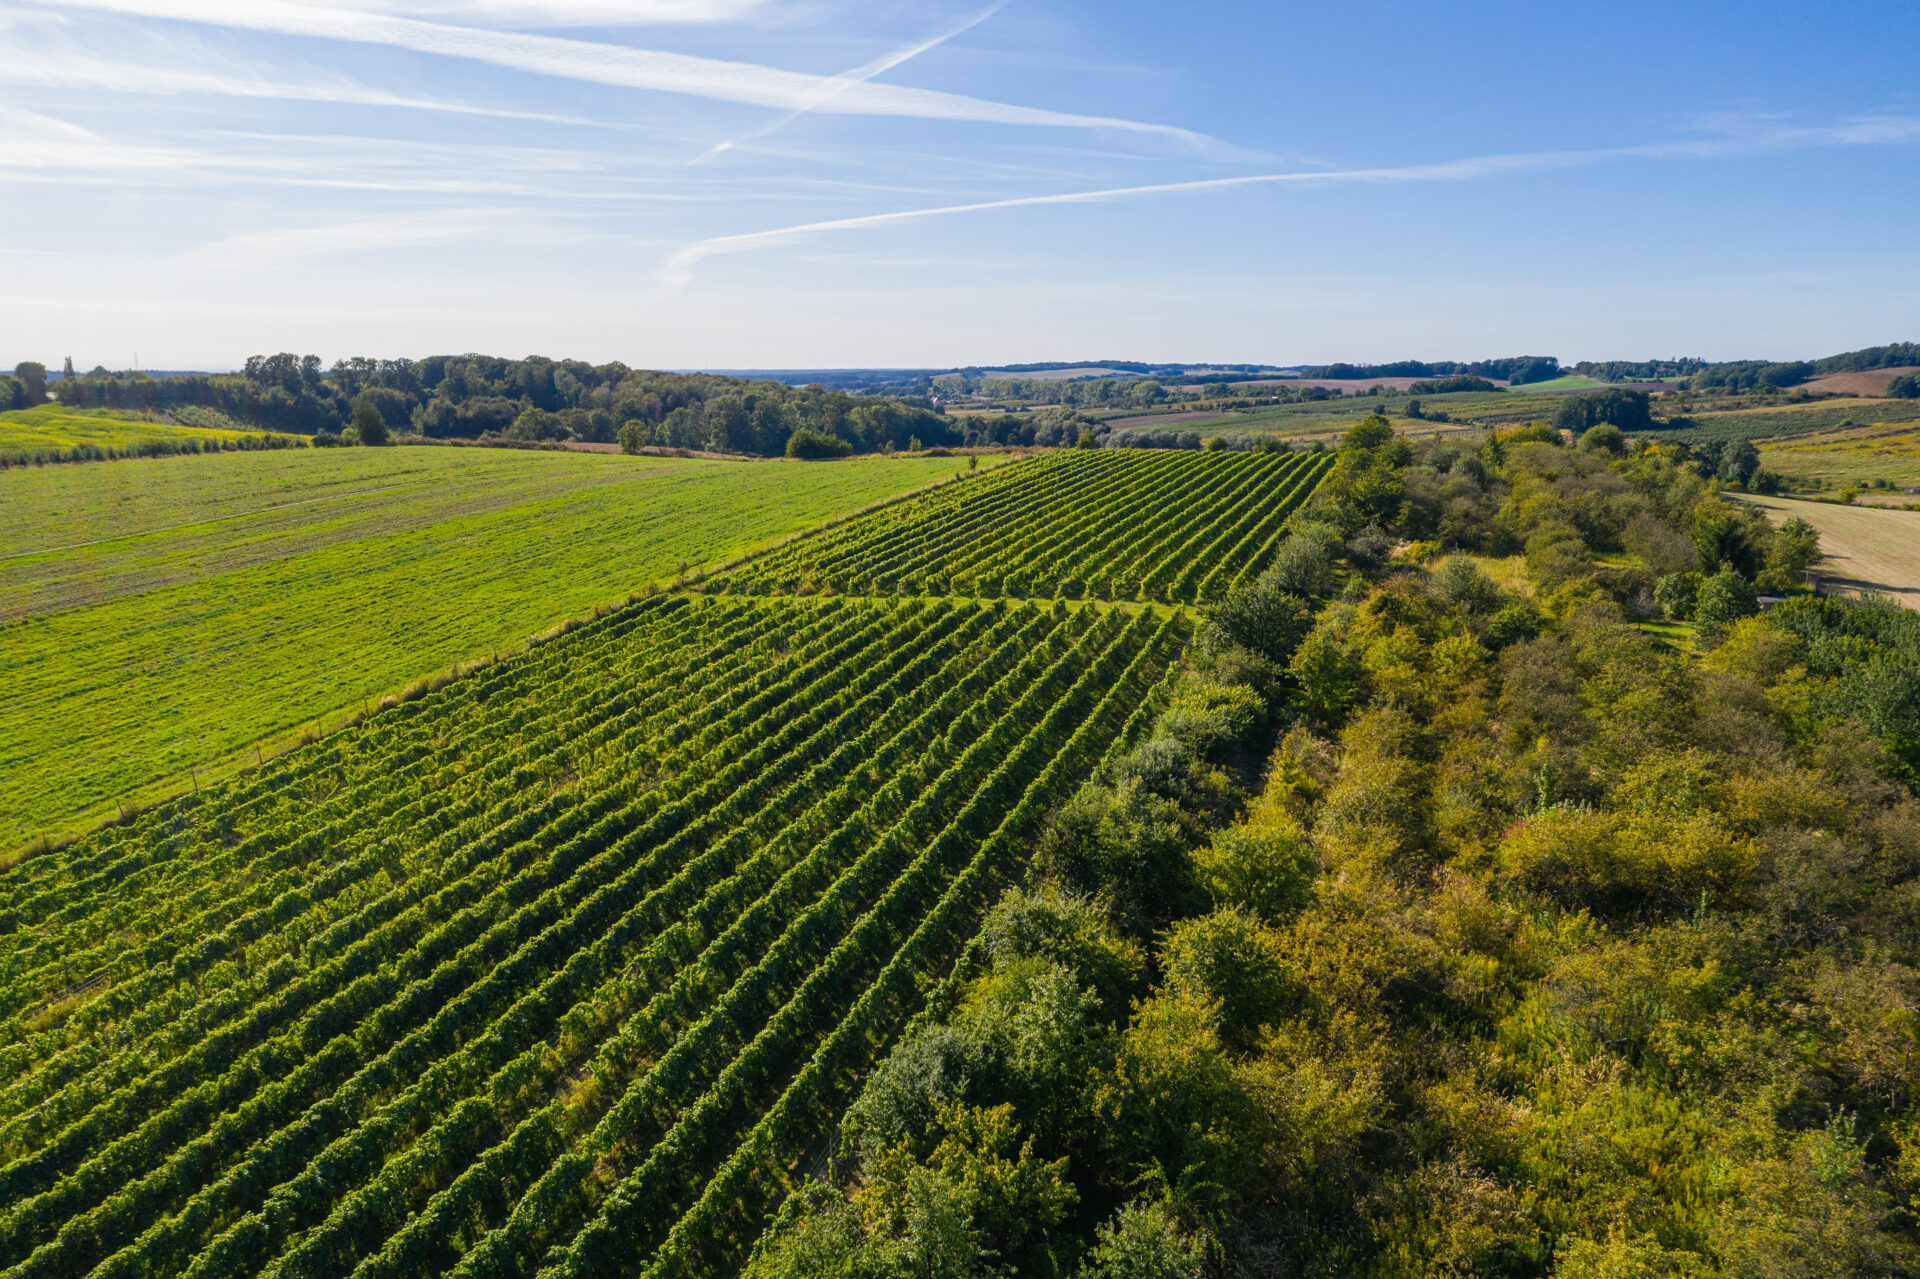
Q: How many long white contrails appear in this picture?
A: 3